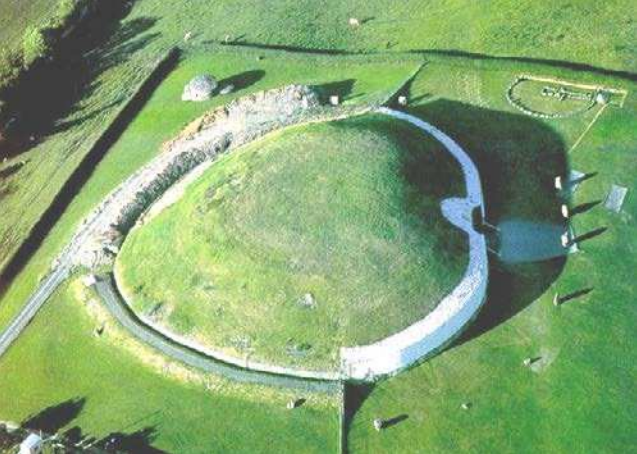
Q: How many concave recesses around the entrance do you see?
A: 1